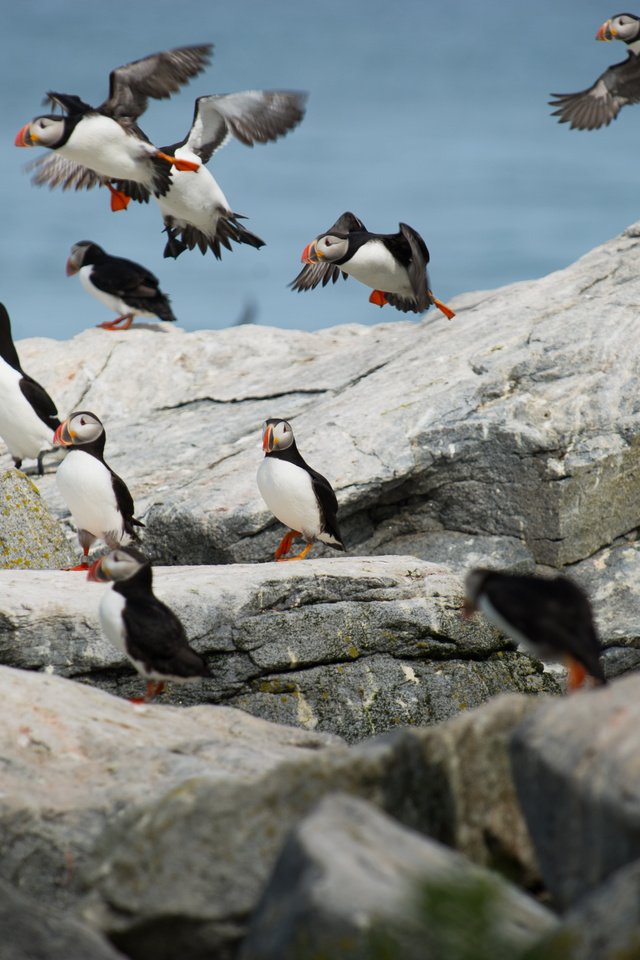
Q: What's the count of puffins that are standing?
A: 6